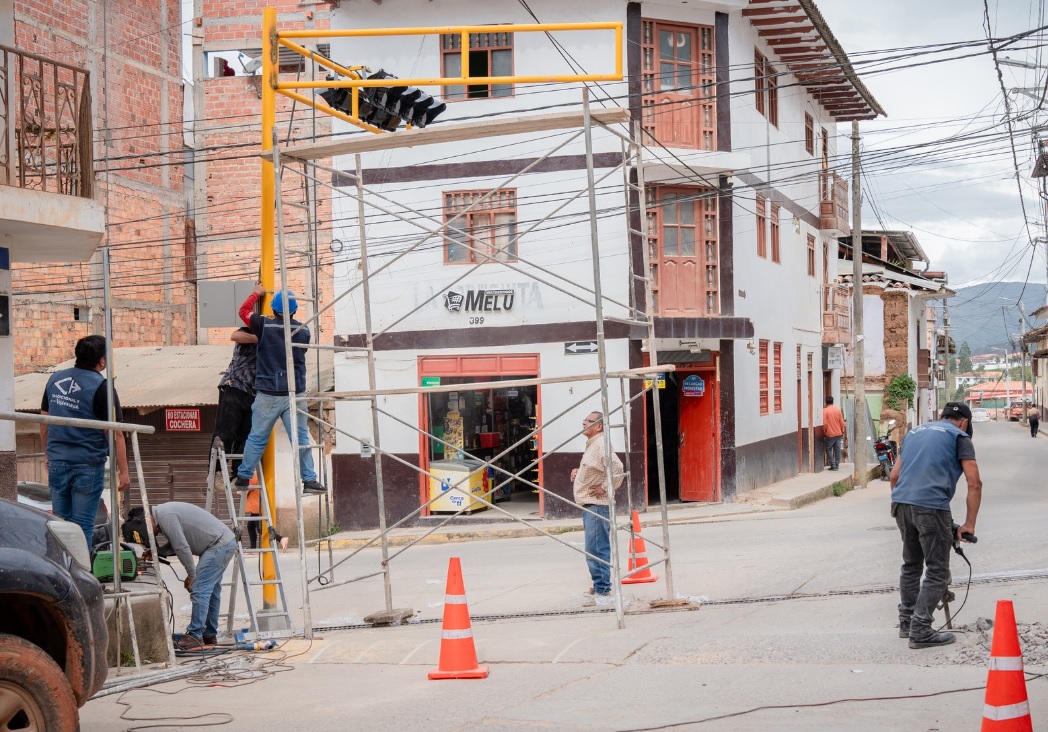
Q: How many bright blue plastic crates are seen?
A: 0